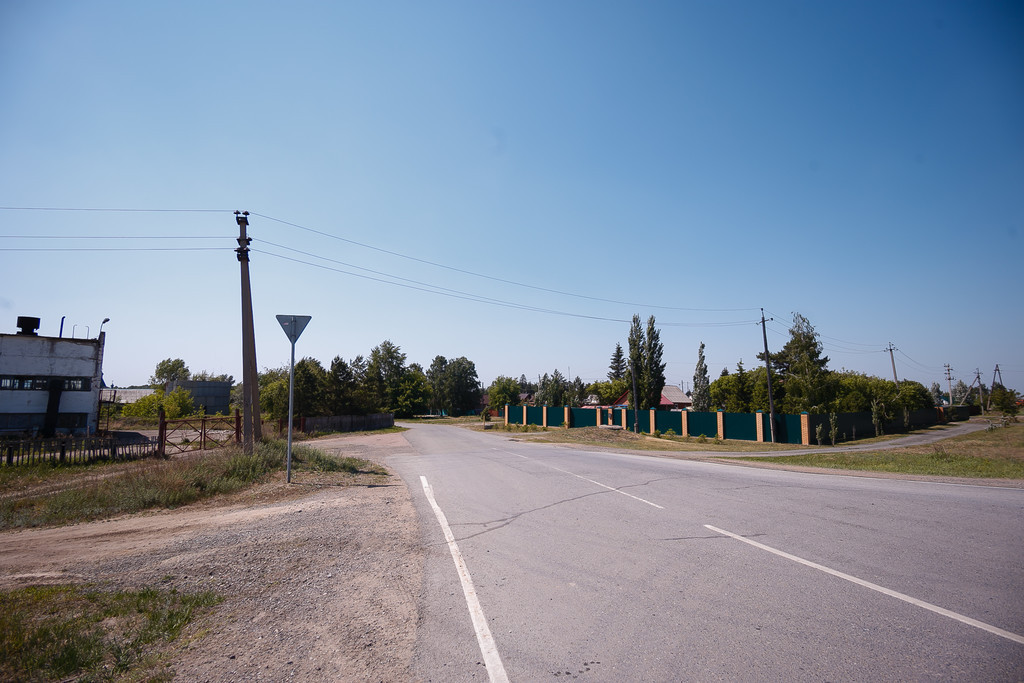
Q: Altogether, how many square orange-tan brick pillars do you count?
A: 12